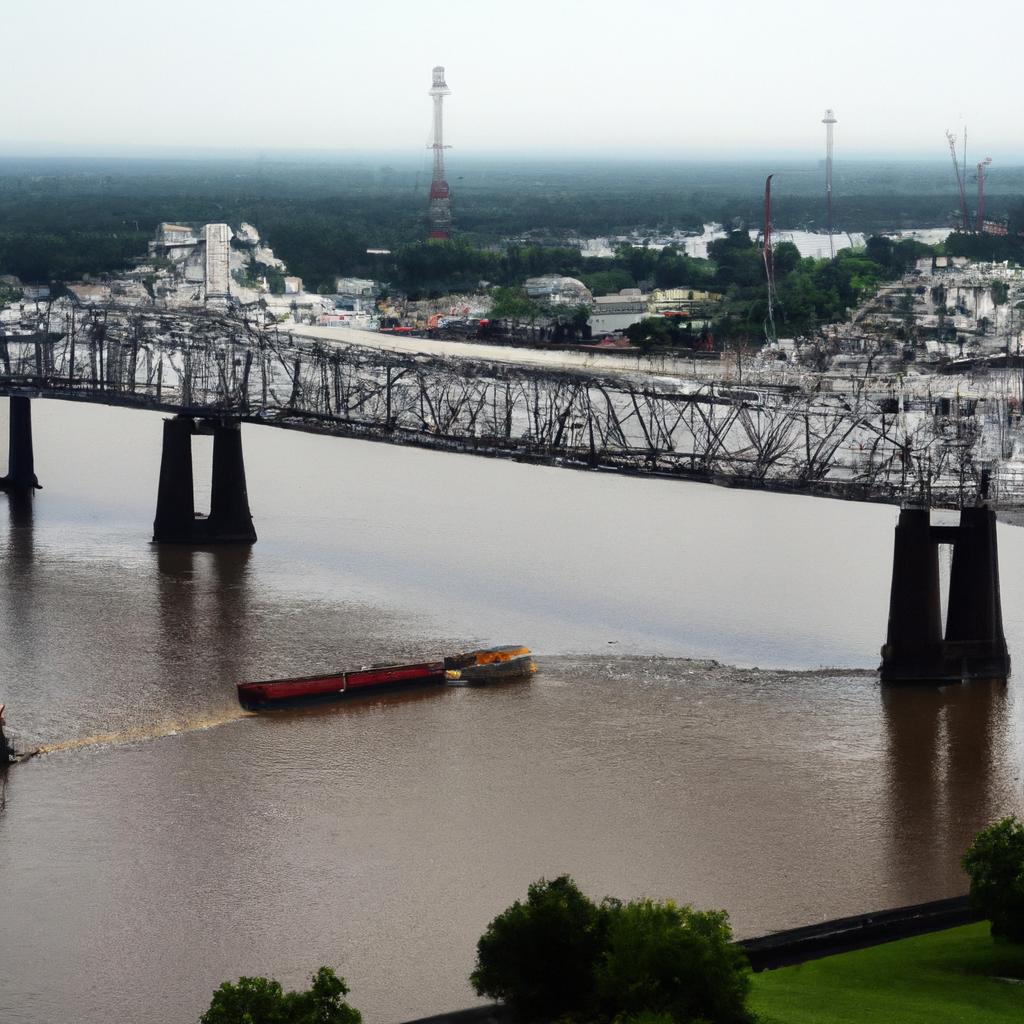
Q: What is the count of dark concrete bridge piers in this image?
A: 3